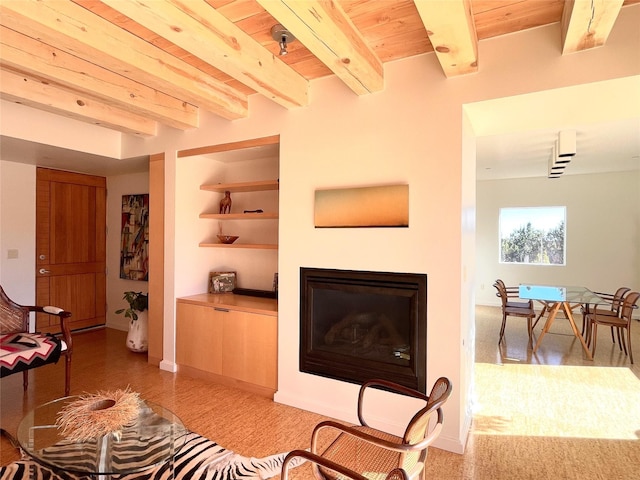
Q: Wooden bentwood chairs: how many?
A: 6